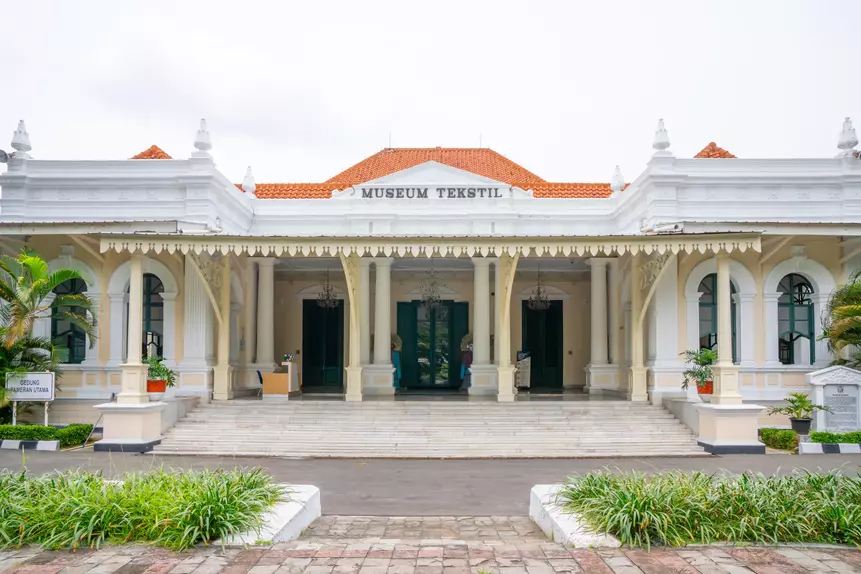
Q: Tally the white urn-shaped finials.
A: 6